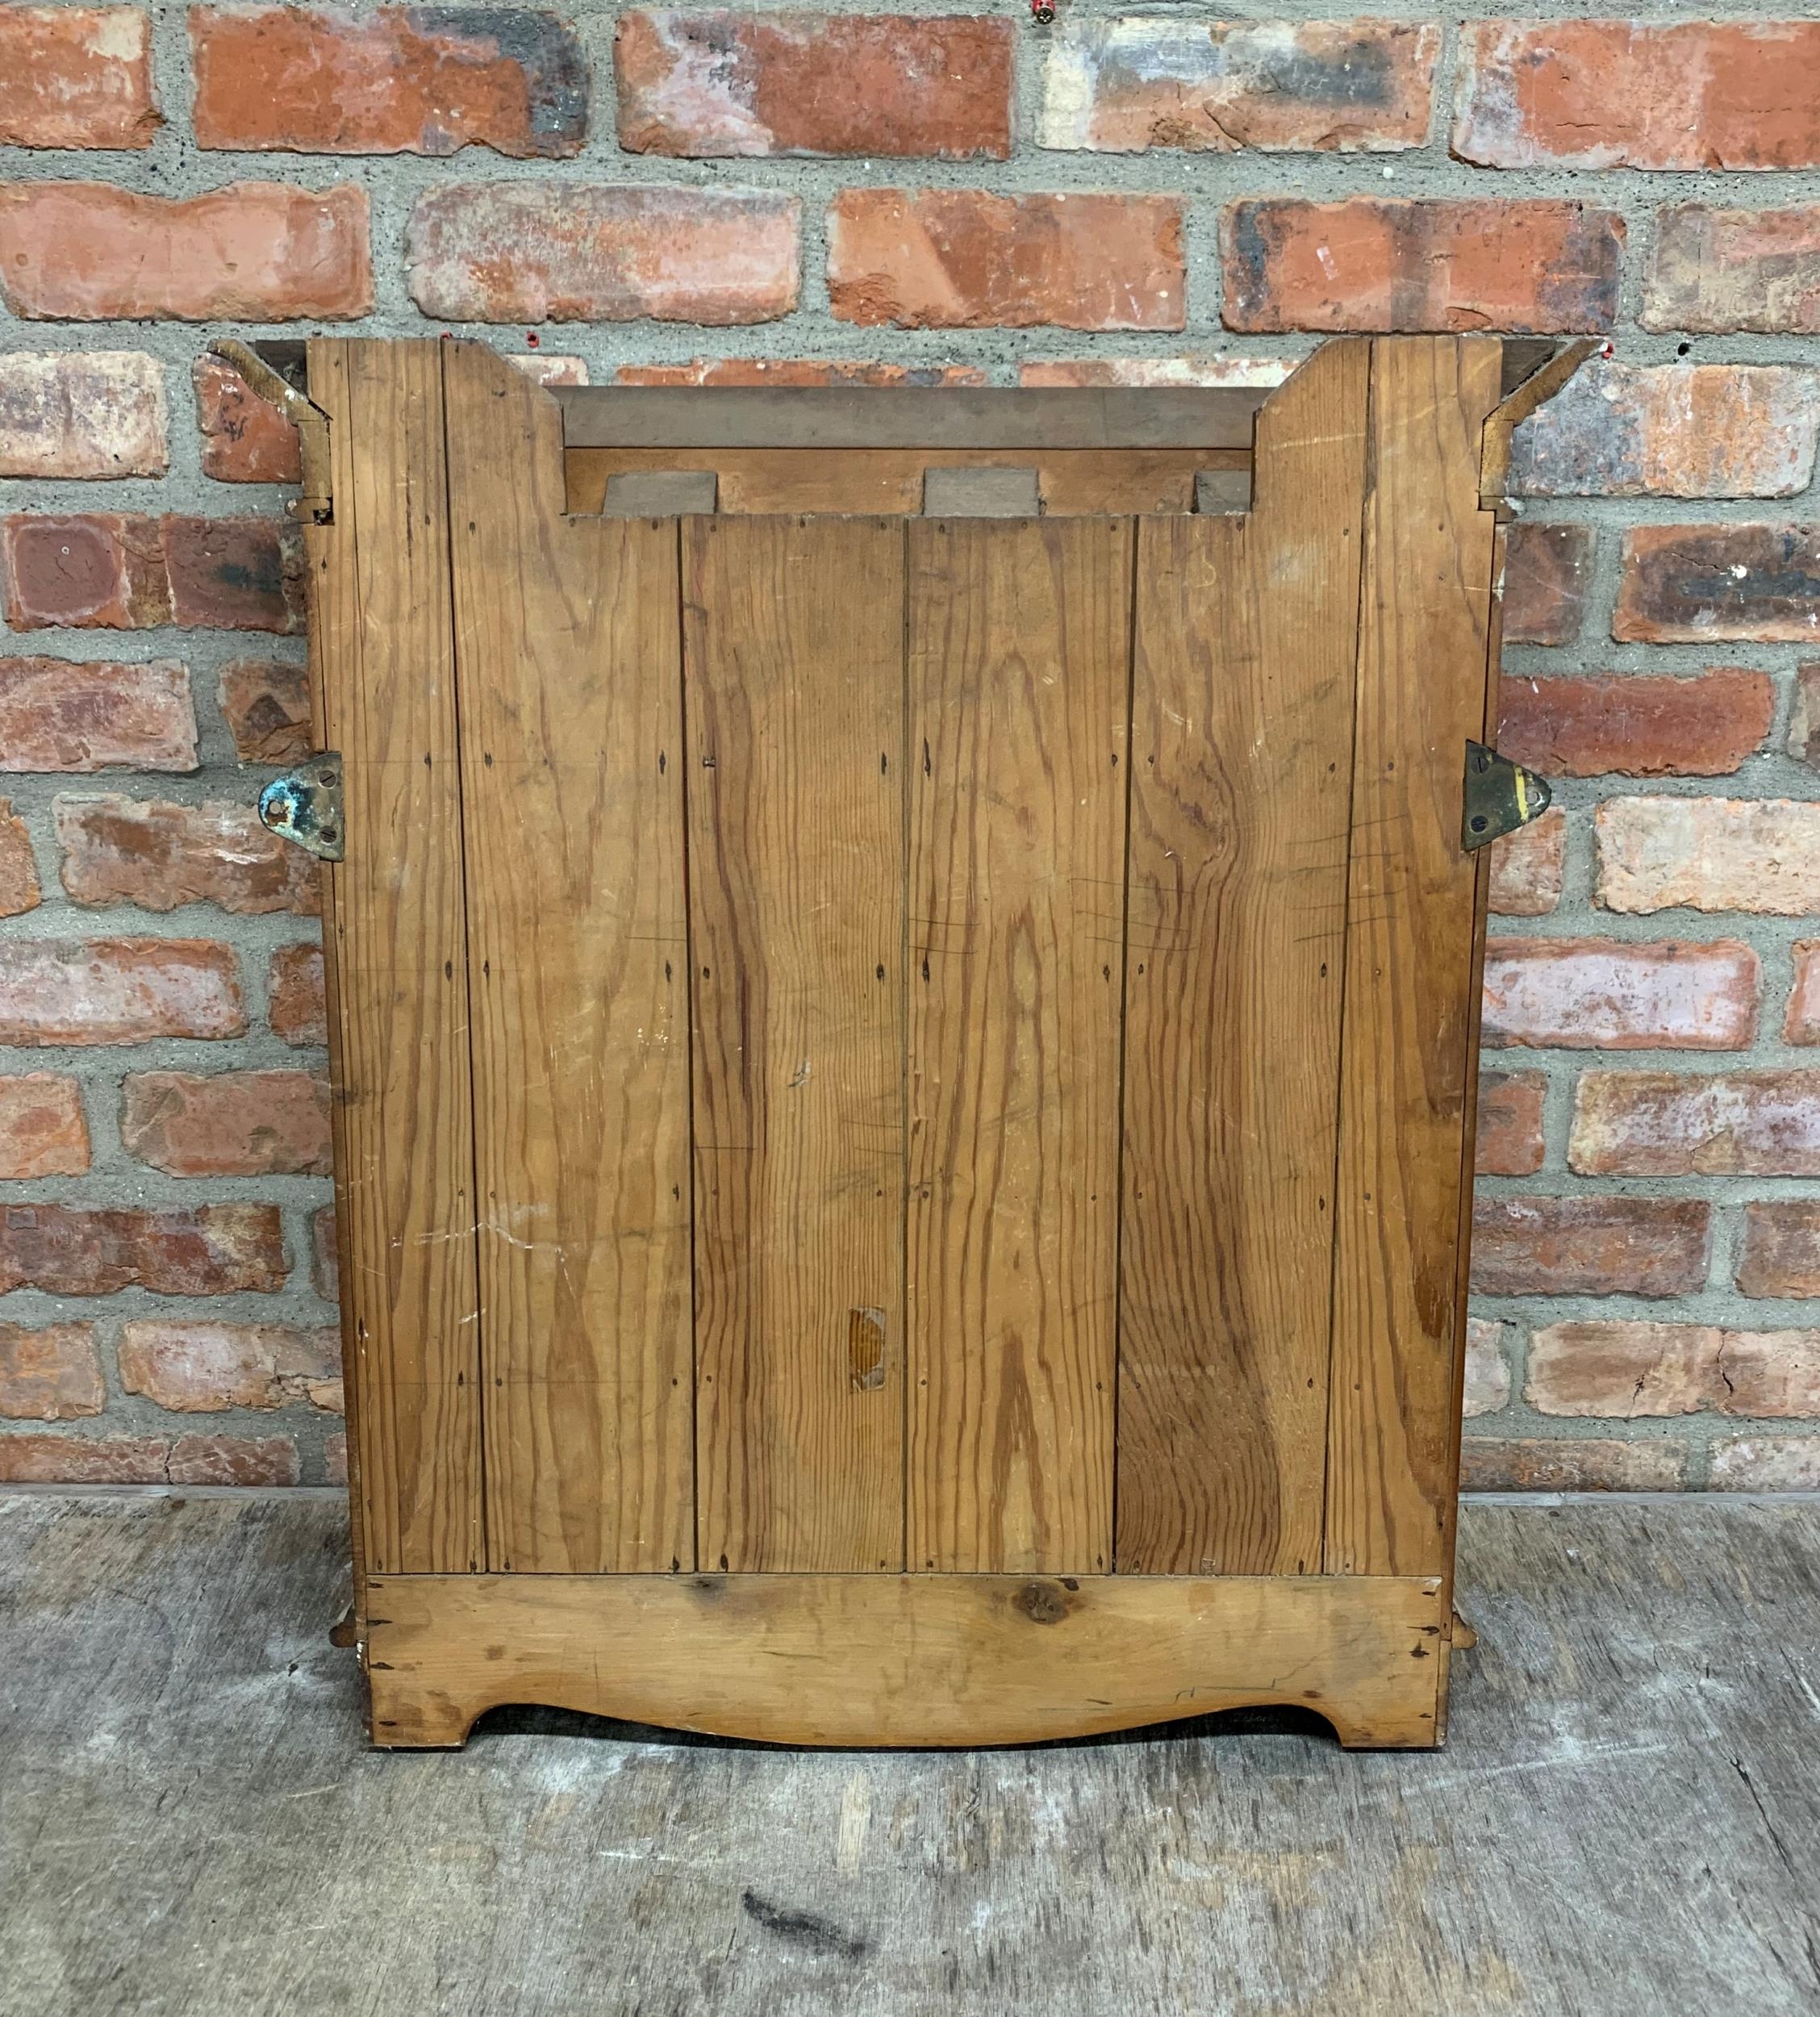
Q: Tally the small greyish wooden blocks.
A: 3